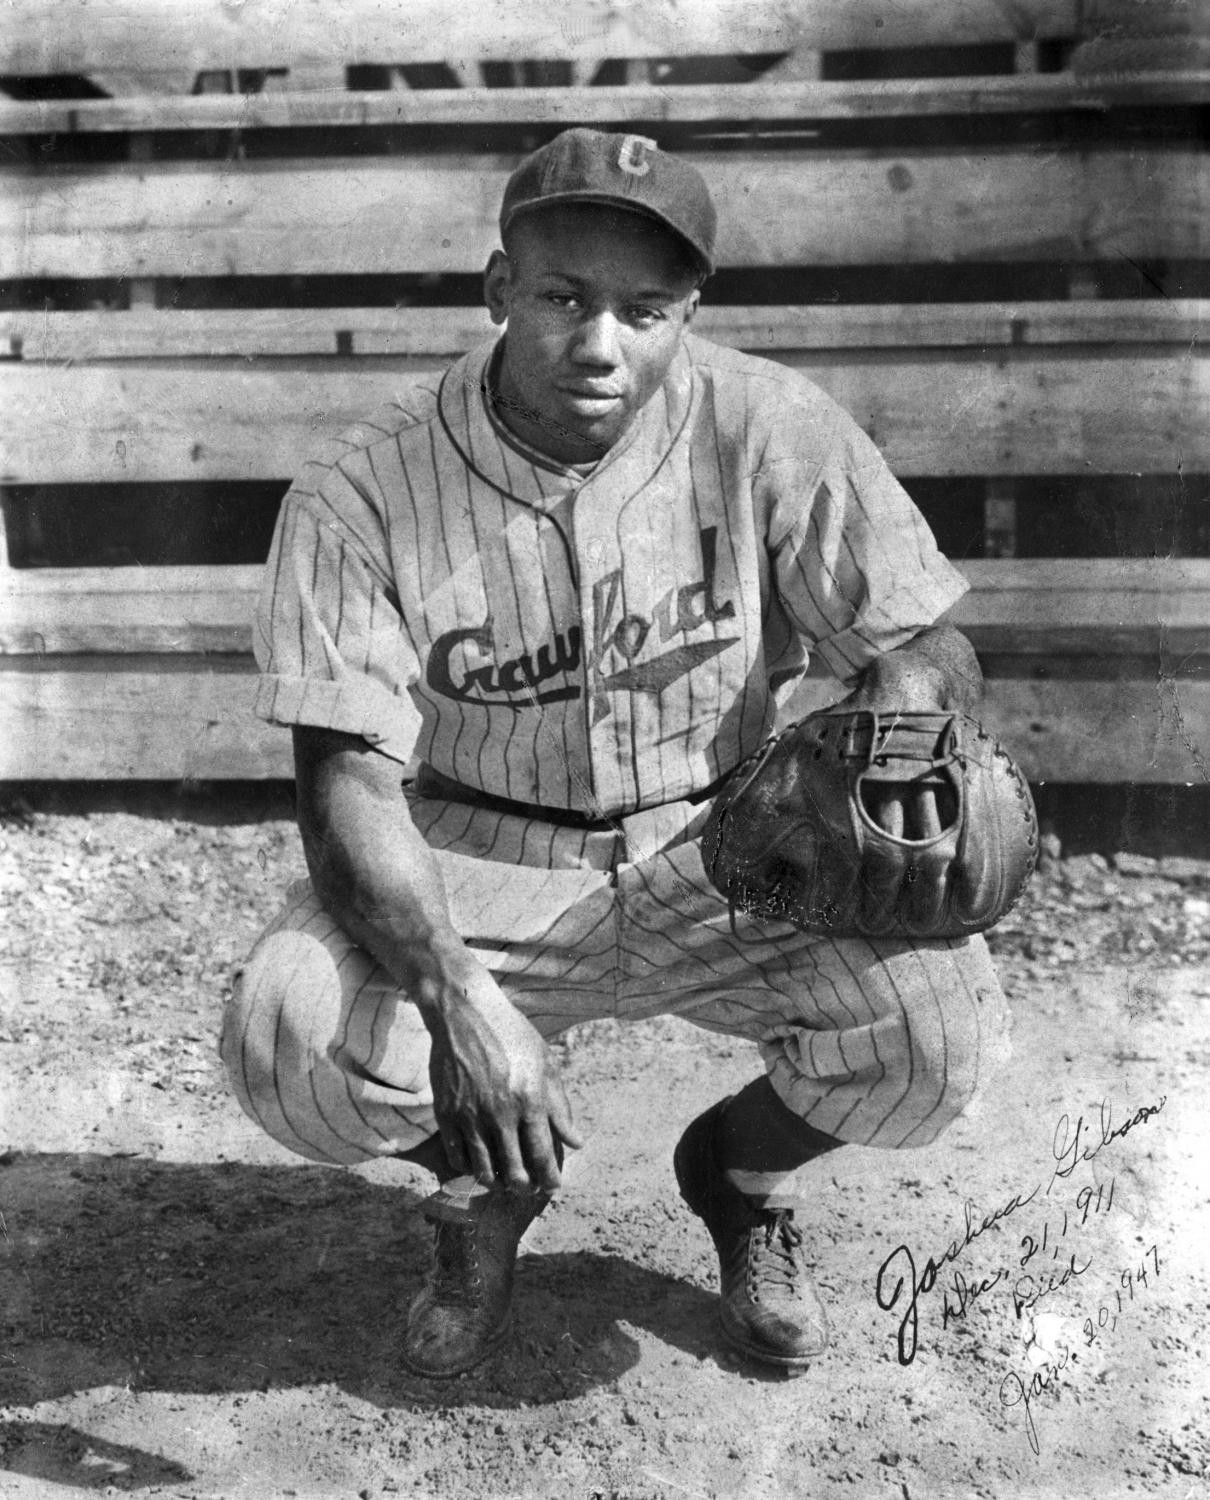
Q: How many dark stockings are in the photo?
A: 2